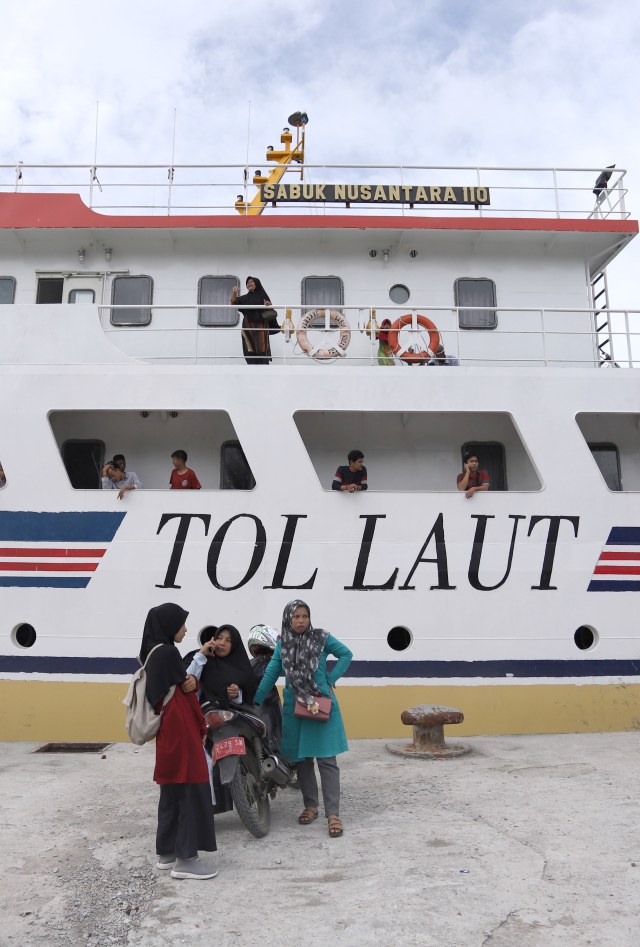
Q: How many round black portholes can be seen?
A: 4